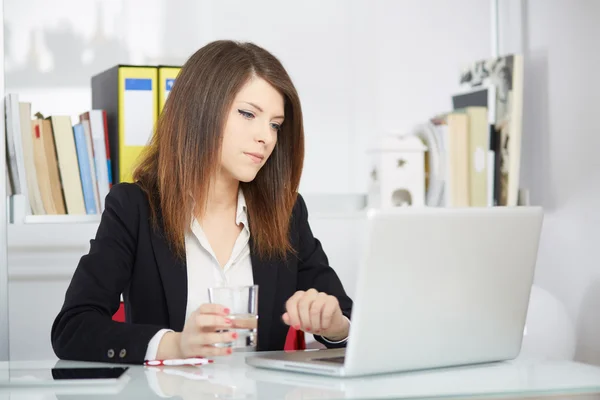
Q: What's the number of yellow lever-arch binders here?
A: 2